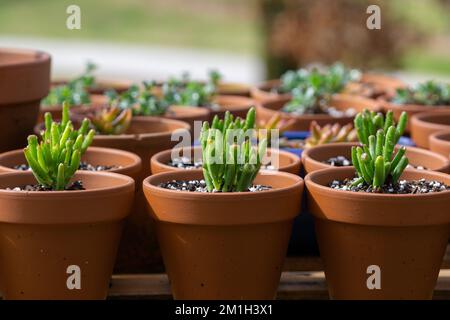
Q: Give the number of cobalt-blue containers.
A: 1